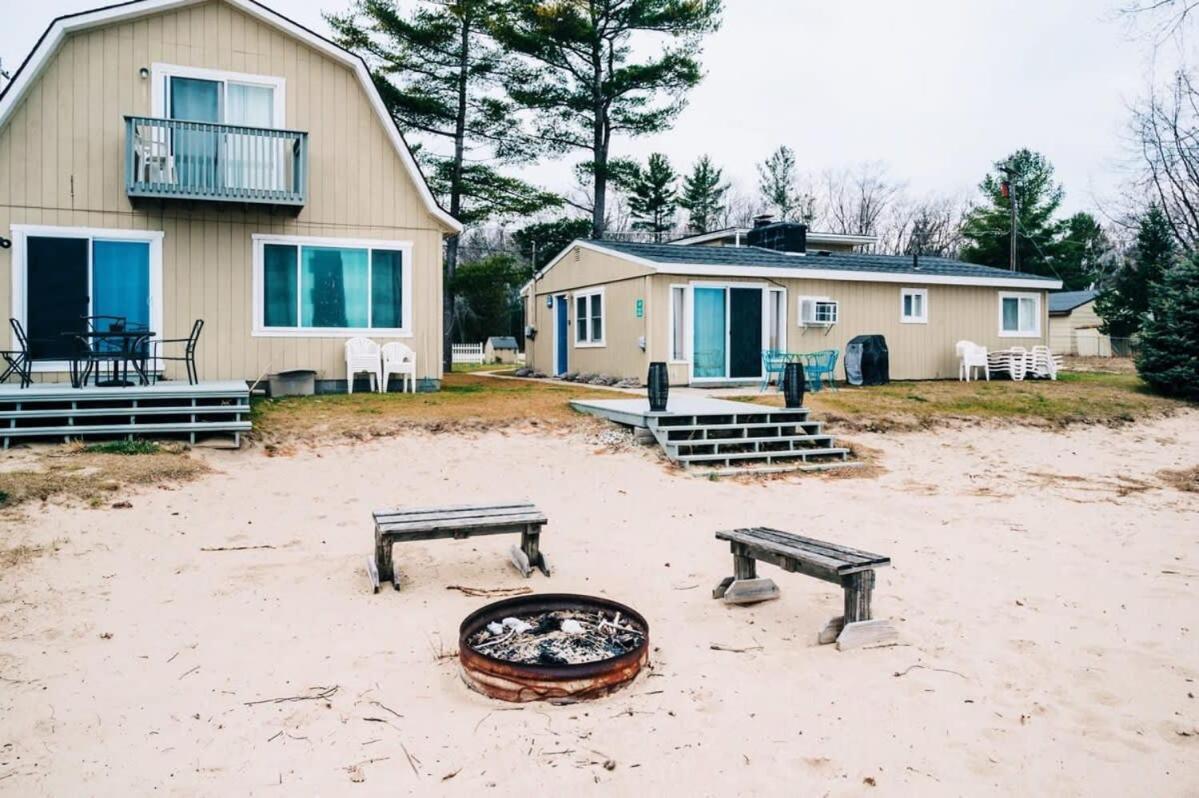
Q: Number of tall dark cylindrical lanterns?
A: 2